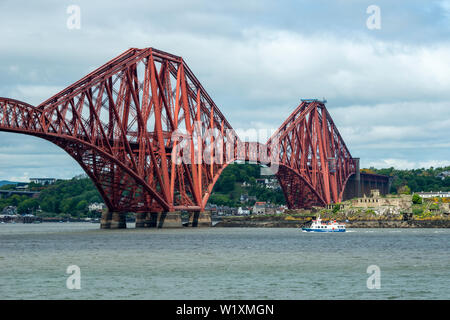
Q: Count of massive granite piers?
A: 4